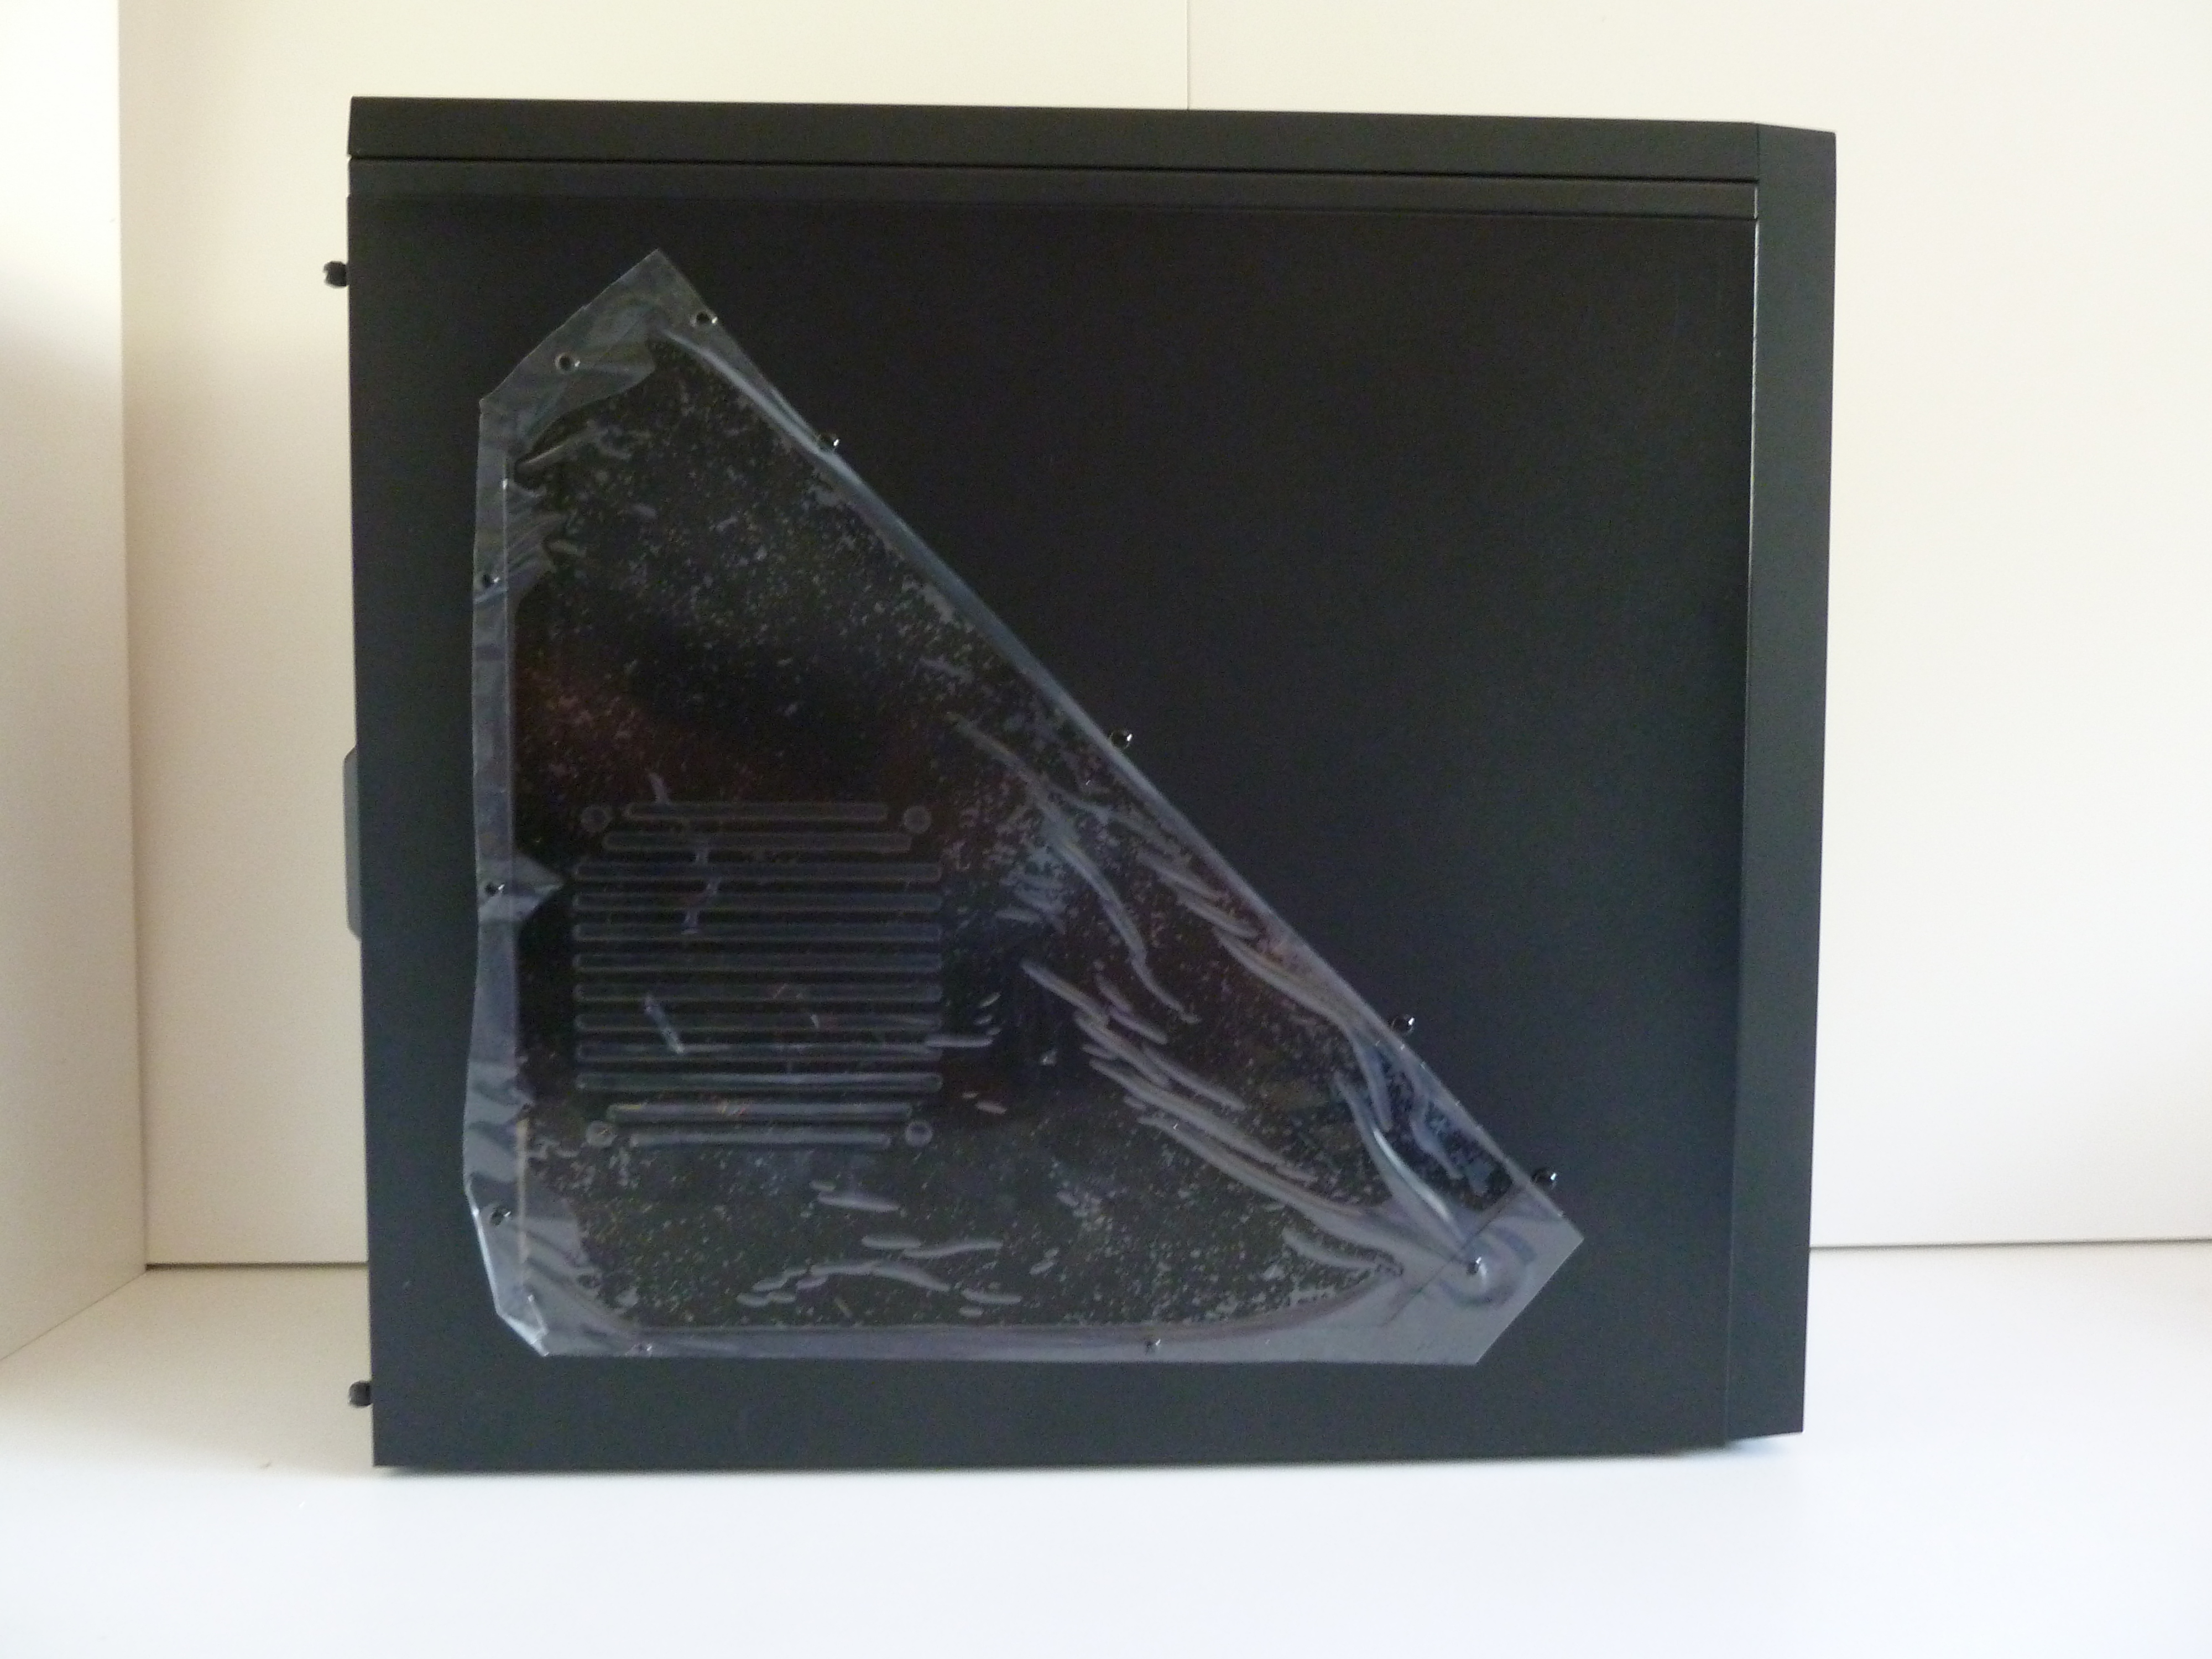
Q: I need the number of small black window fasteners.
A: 12